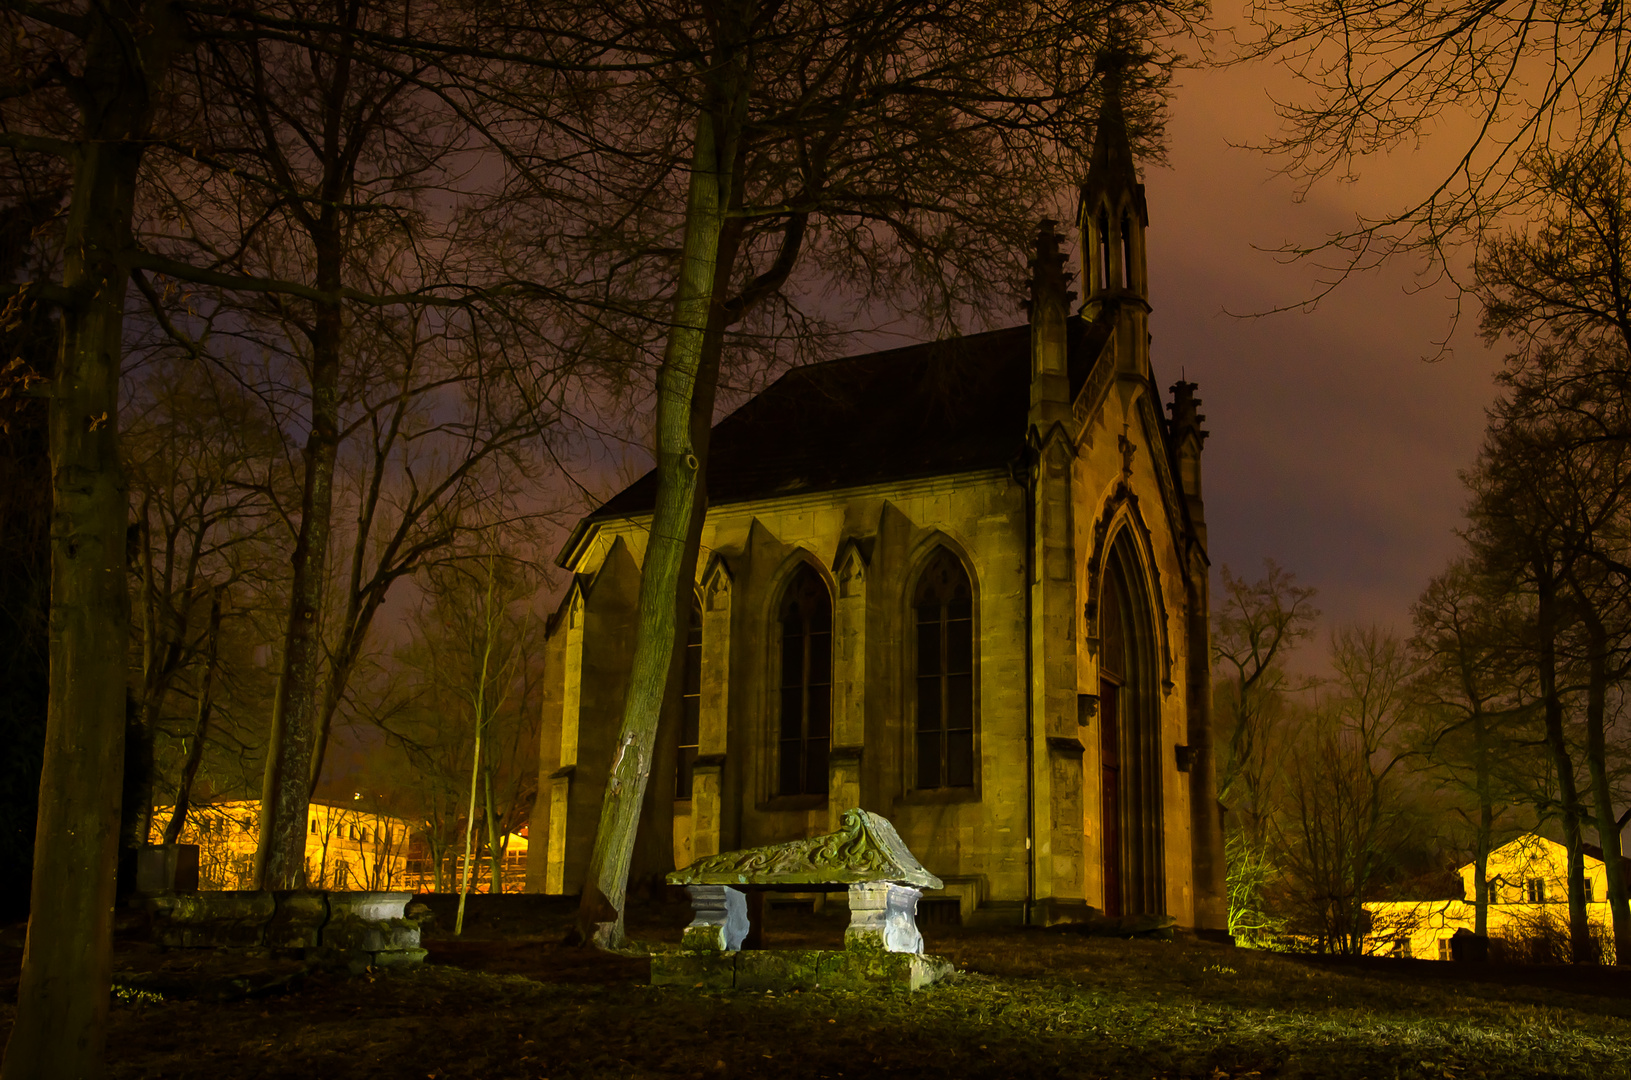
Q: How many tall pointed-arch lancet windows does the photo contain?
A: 3